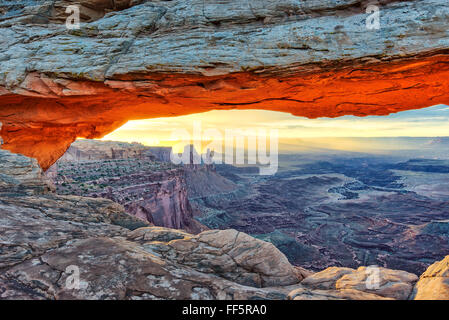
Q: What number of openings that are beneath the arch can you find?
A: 1